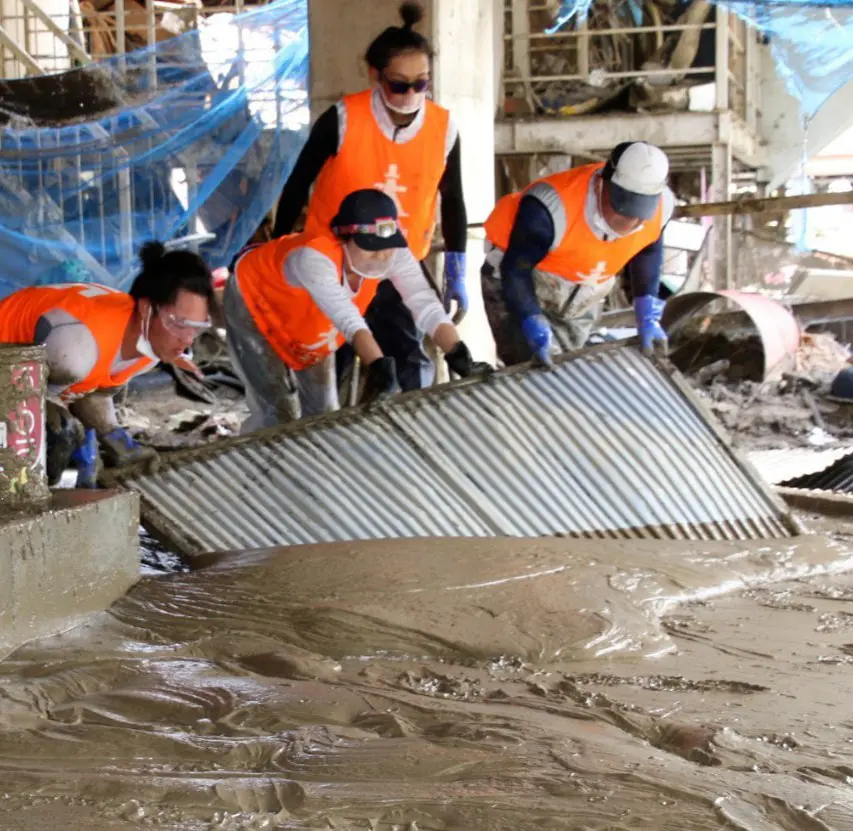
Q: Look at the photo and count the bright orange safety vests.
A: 4